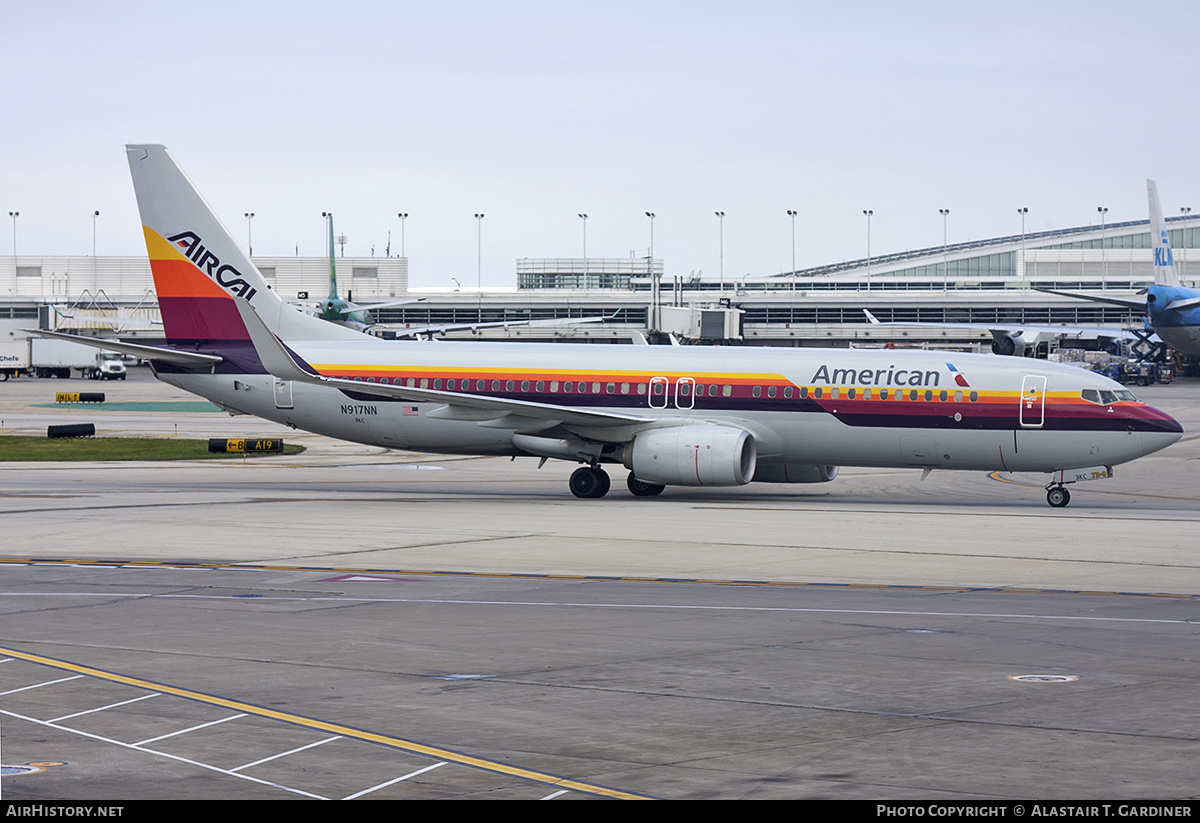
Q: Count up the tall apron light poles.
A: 15